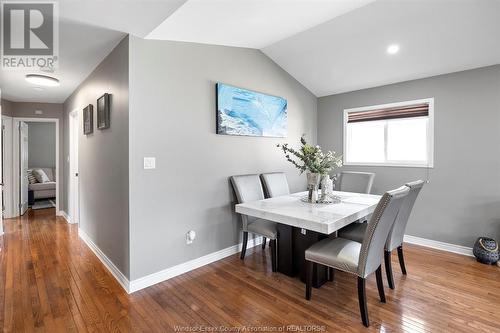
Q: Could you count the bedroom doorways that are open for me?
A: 1